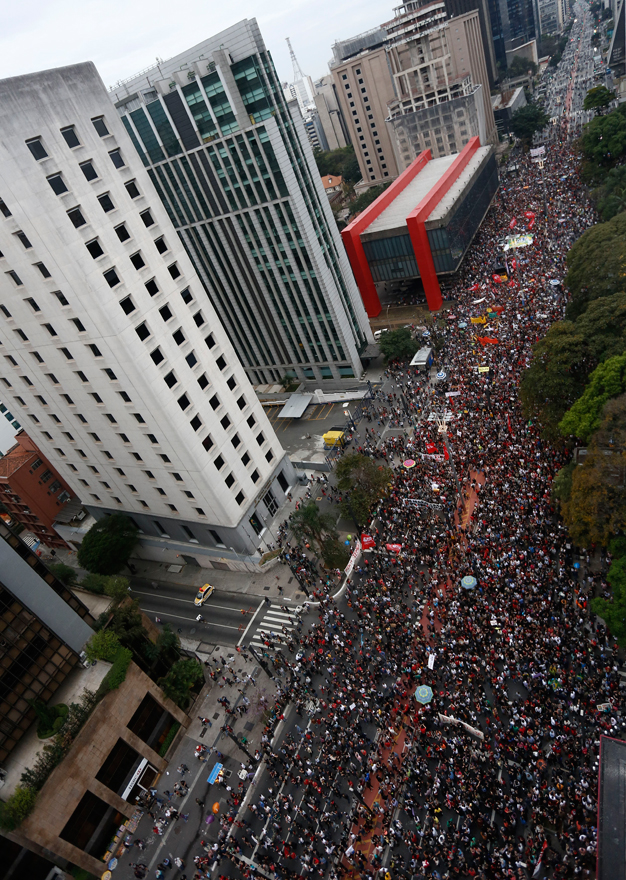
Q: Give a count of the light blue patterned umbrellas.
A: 2